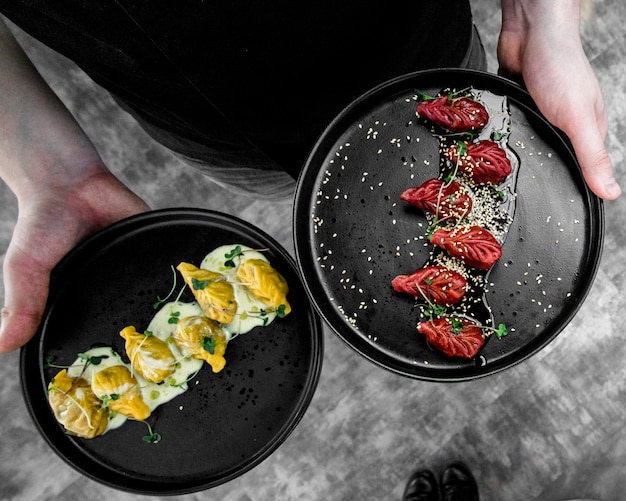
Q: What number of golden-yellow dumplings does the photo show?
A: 6